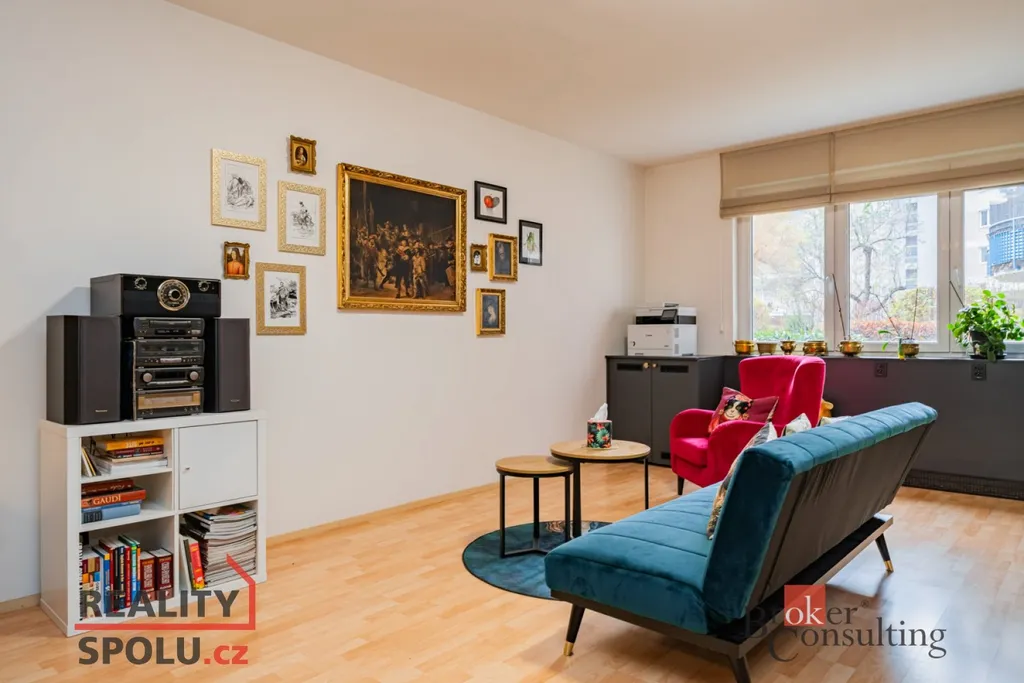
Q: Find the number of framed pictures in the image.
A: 11